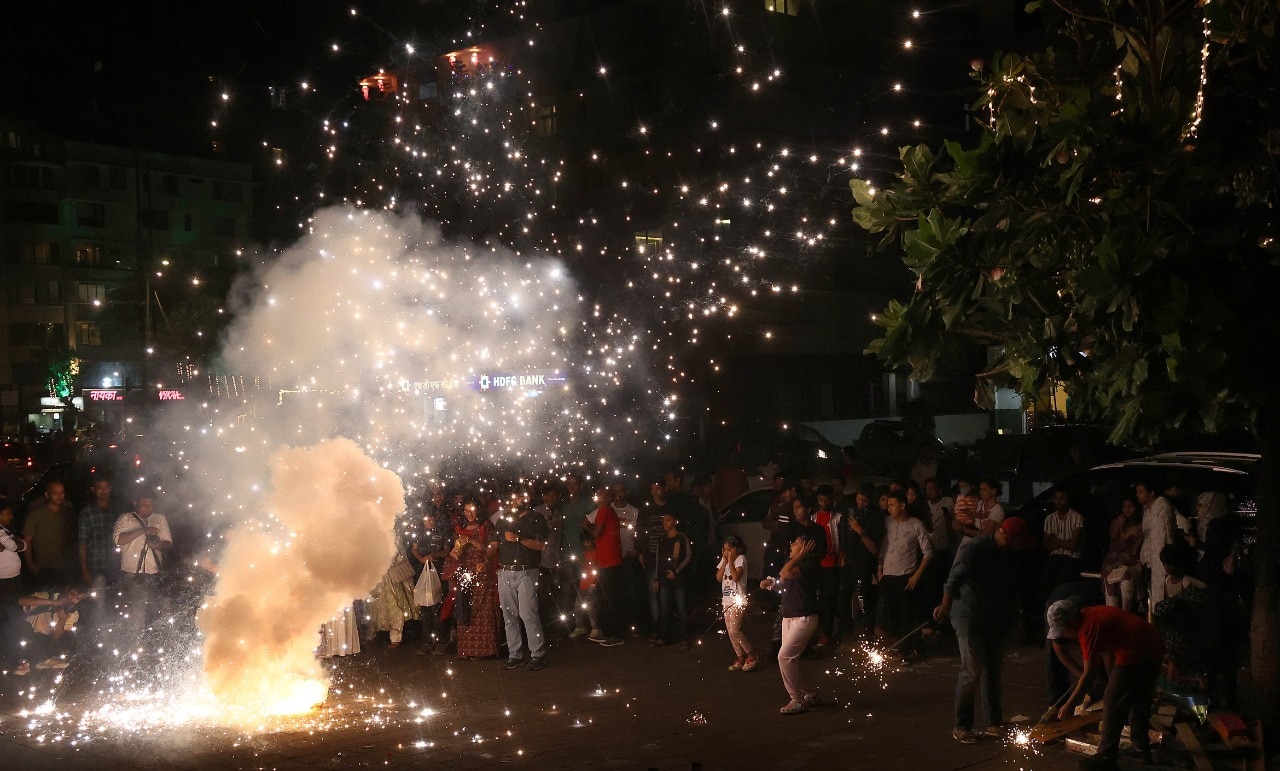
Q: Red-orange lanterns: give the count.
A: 4